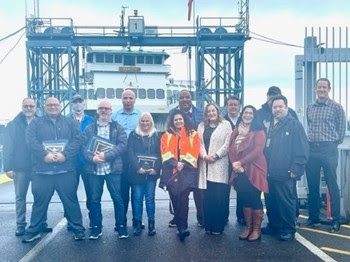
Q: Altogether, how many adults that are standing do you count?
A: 14